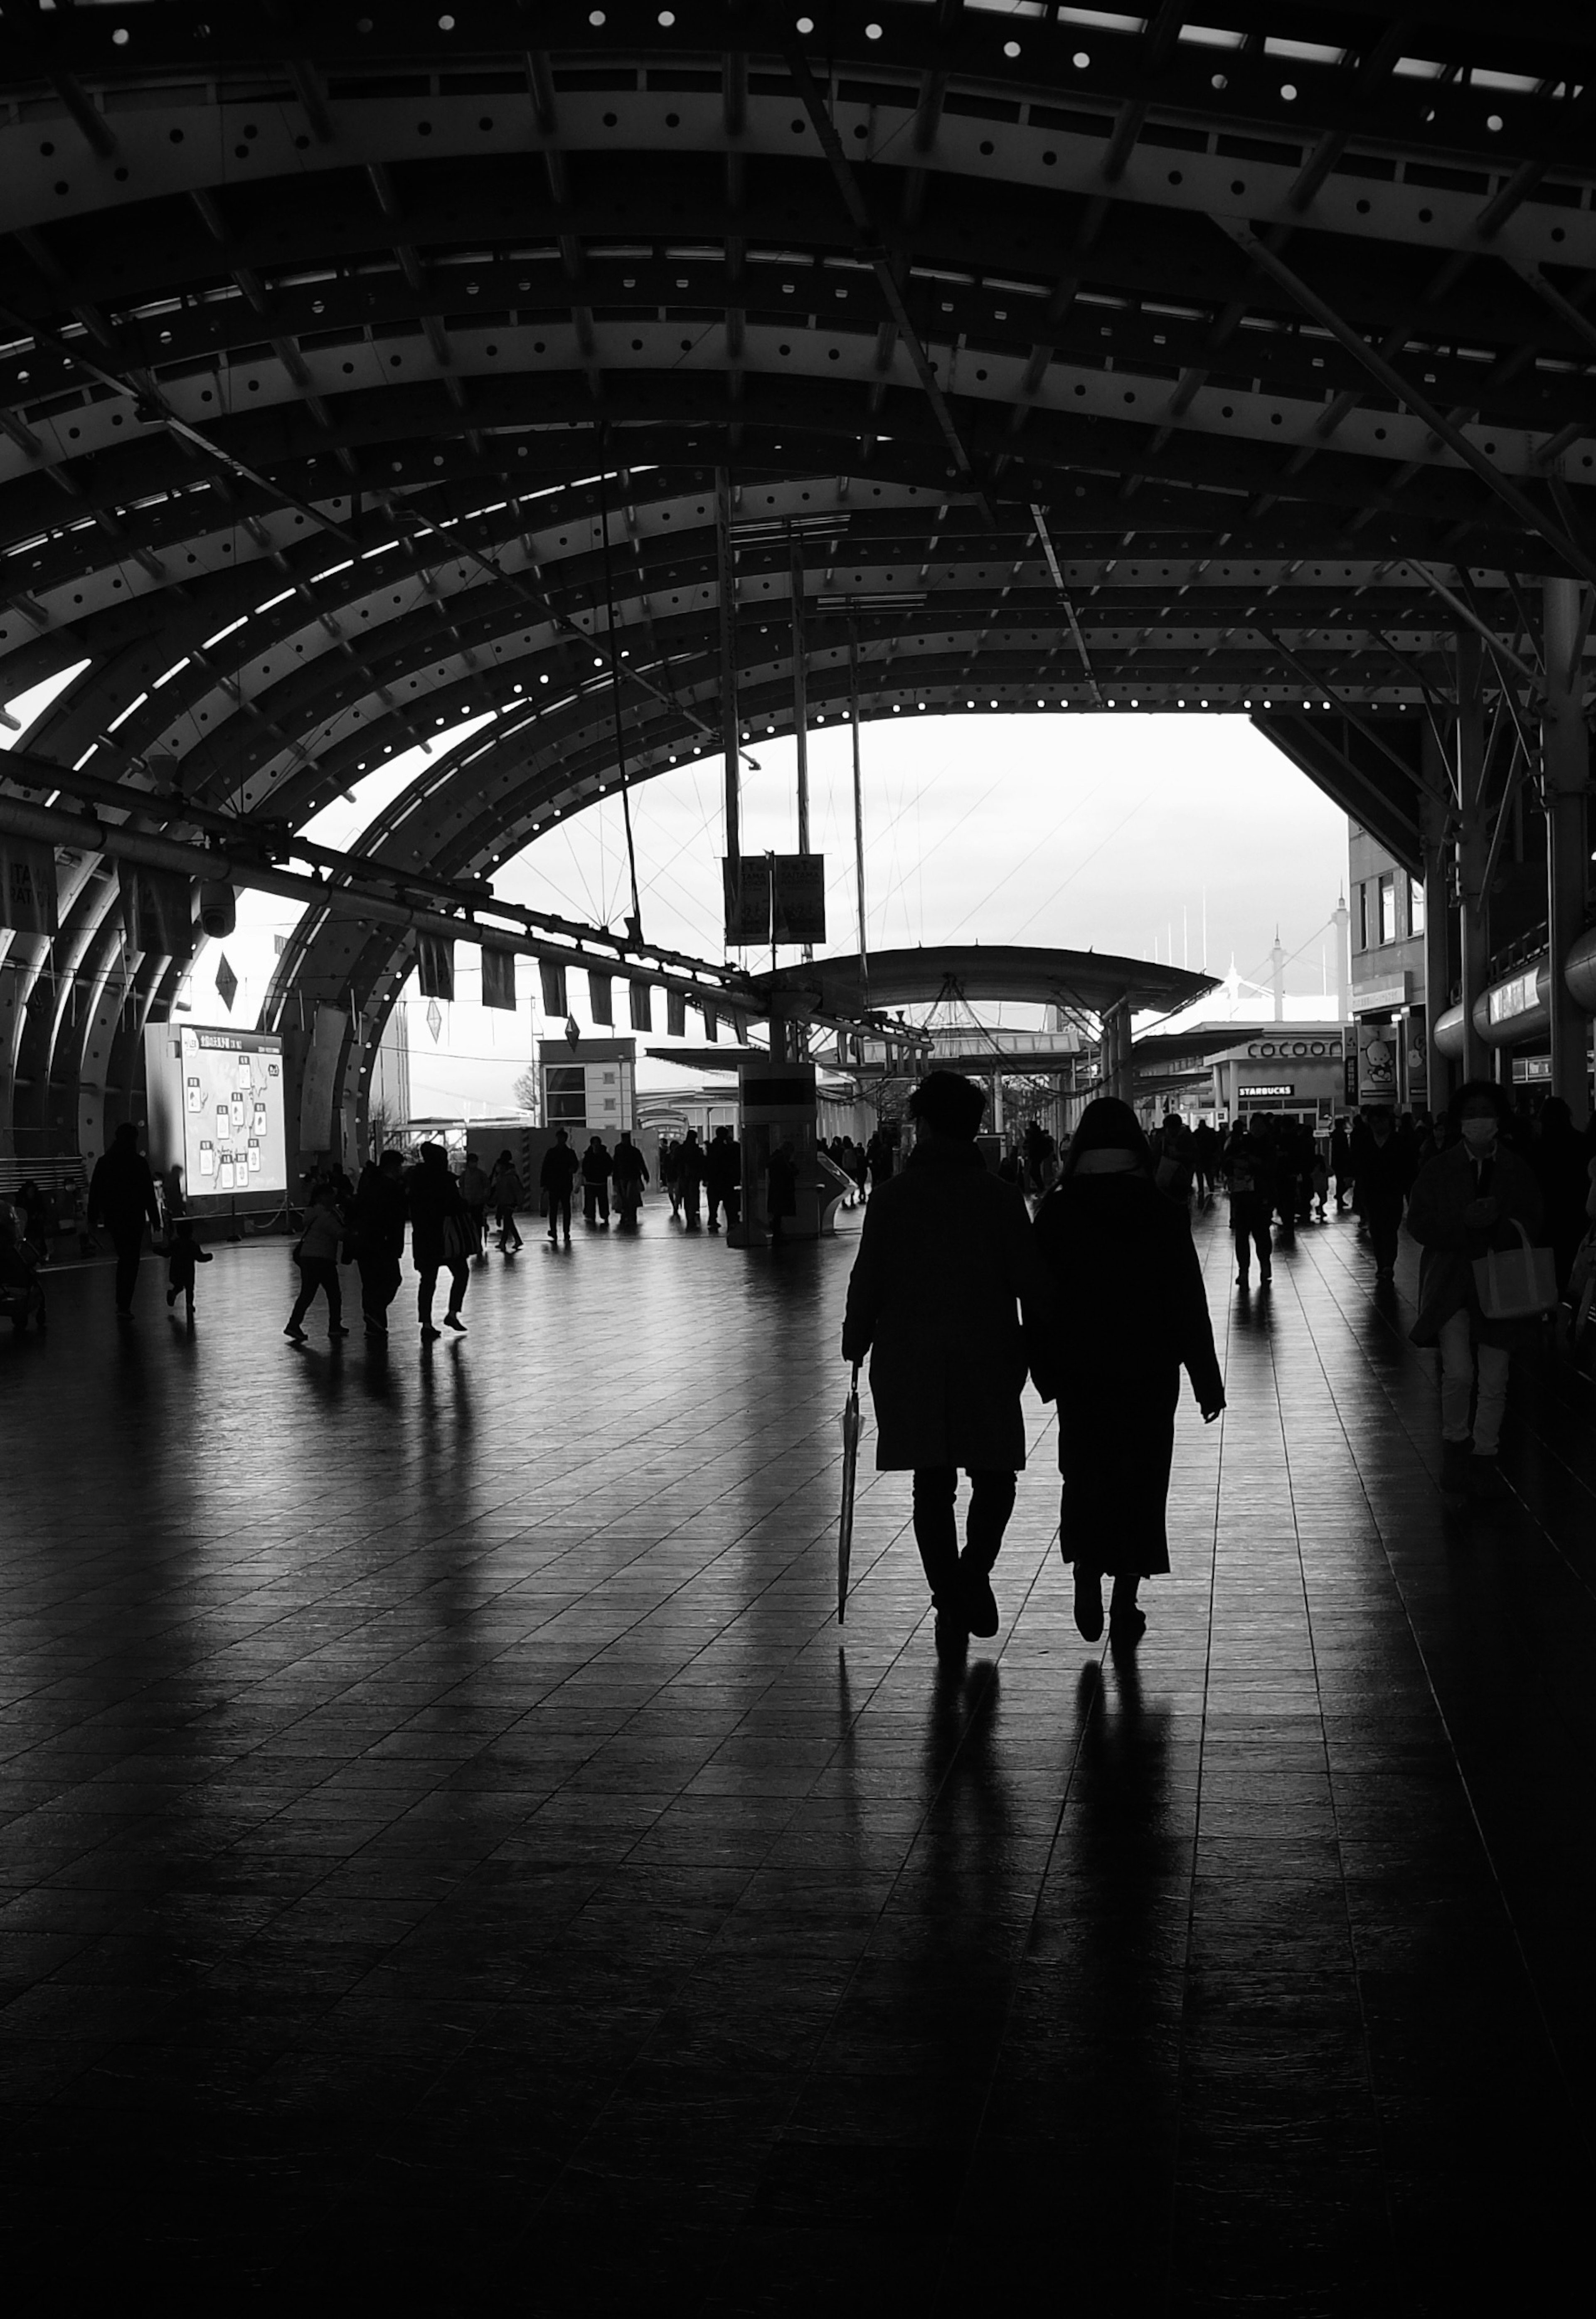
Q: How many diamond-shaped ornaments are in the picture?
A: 3